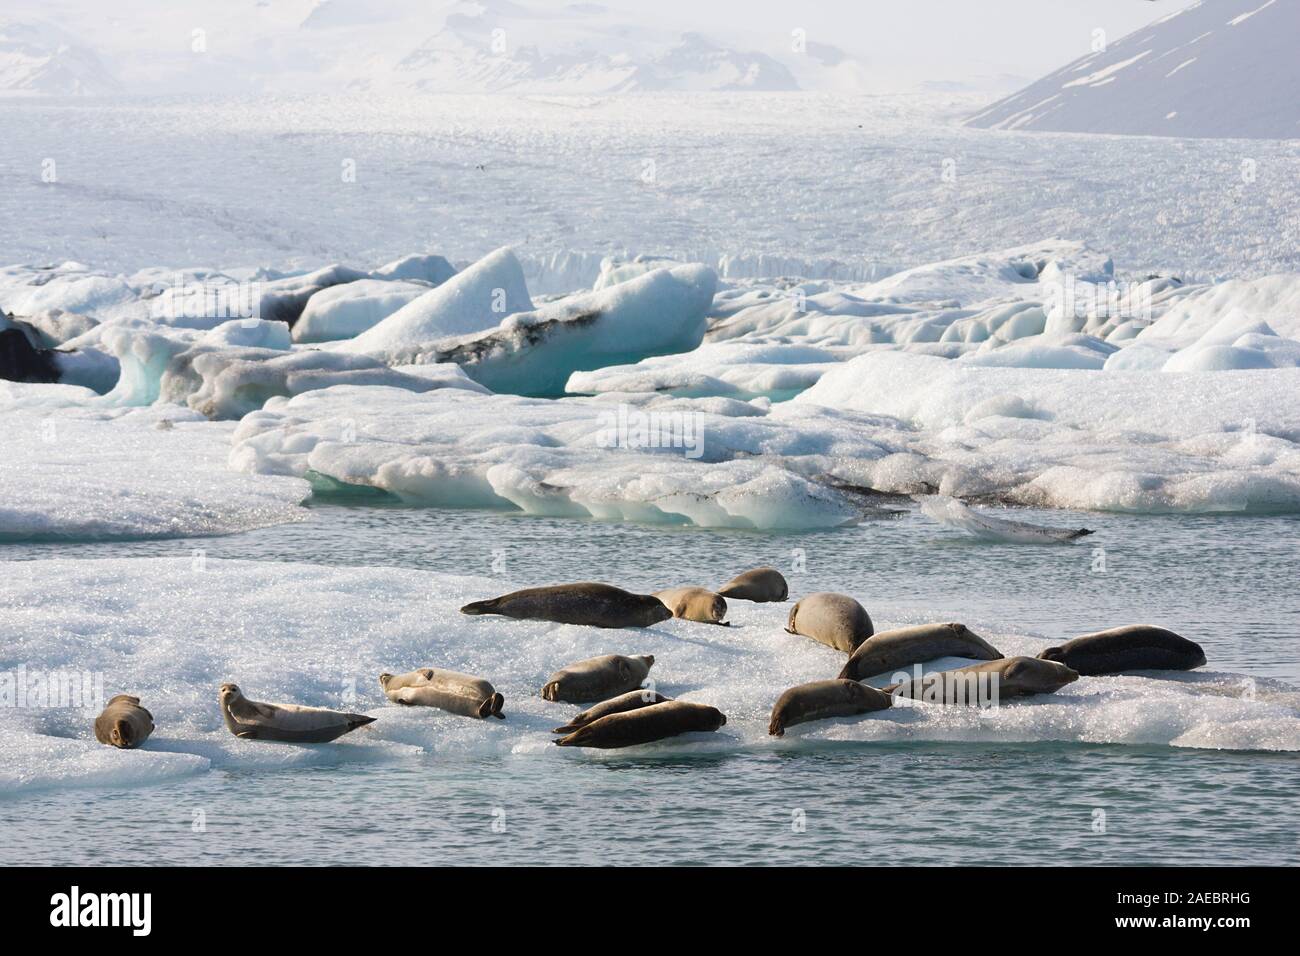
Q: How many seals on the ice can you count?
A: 14